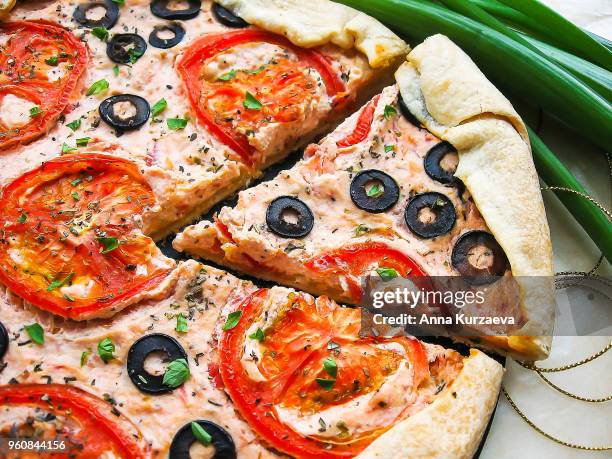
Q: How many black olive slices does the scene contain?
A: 15